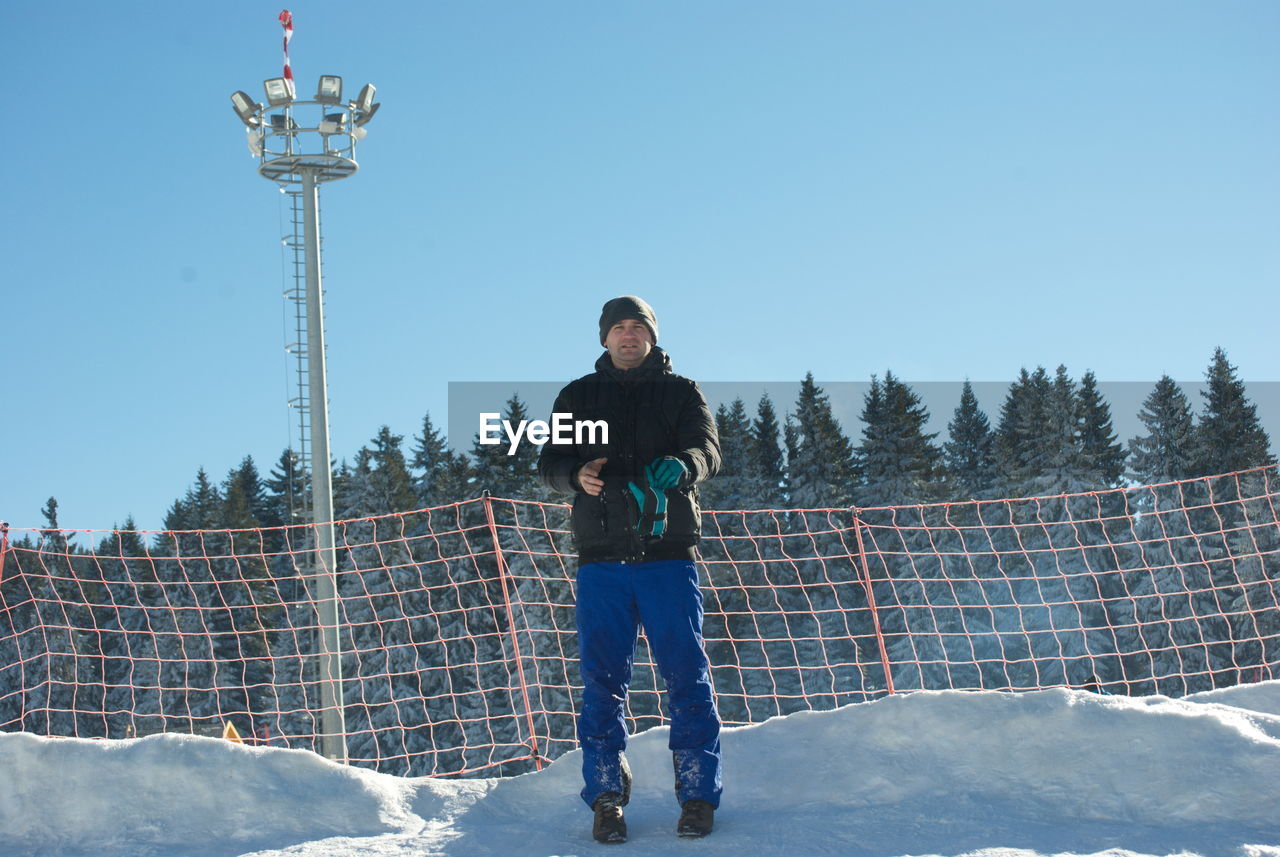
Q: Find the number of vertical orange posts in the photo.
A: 3